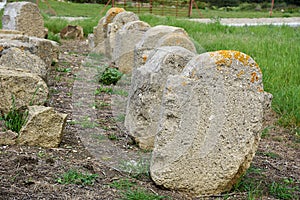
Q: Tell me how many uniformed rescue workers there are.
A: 0